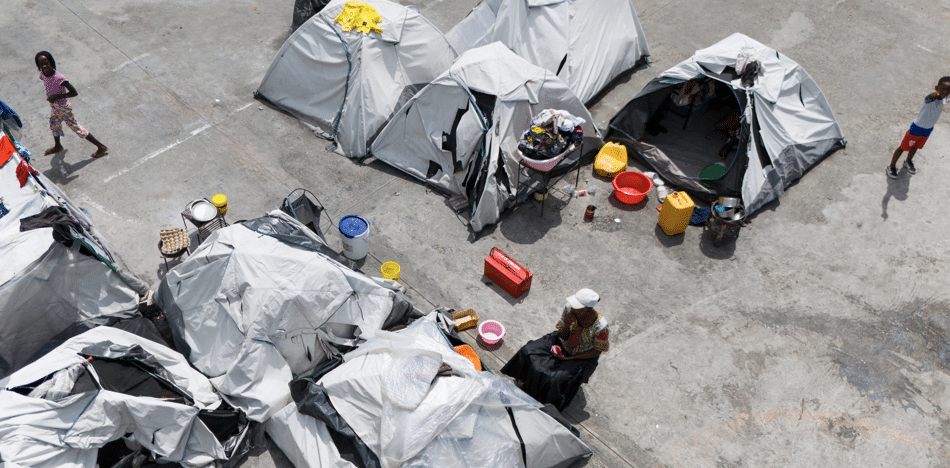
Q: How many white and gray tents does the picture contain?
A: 8